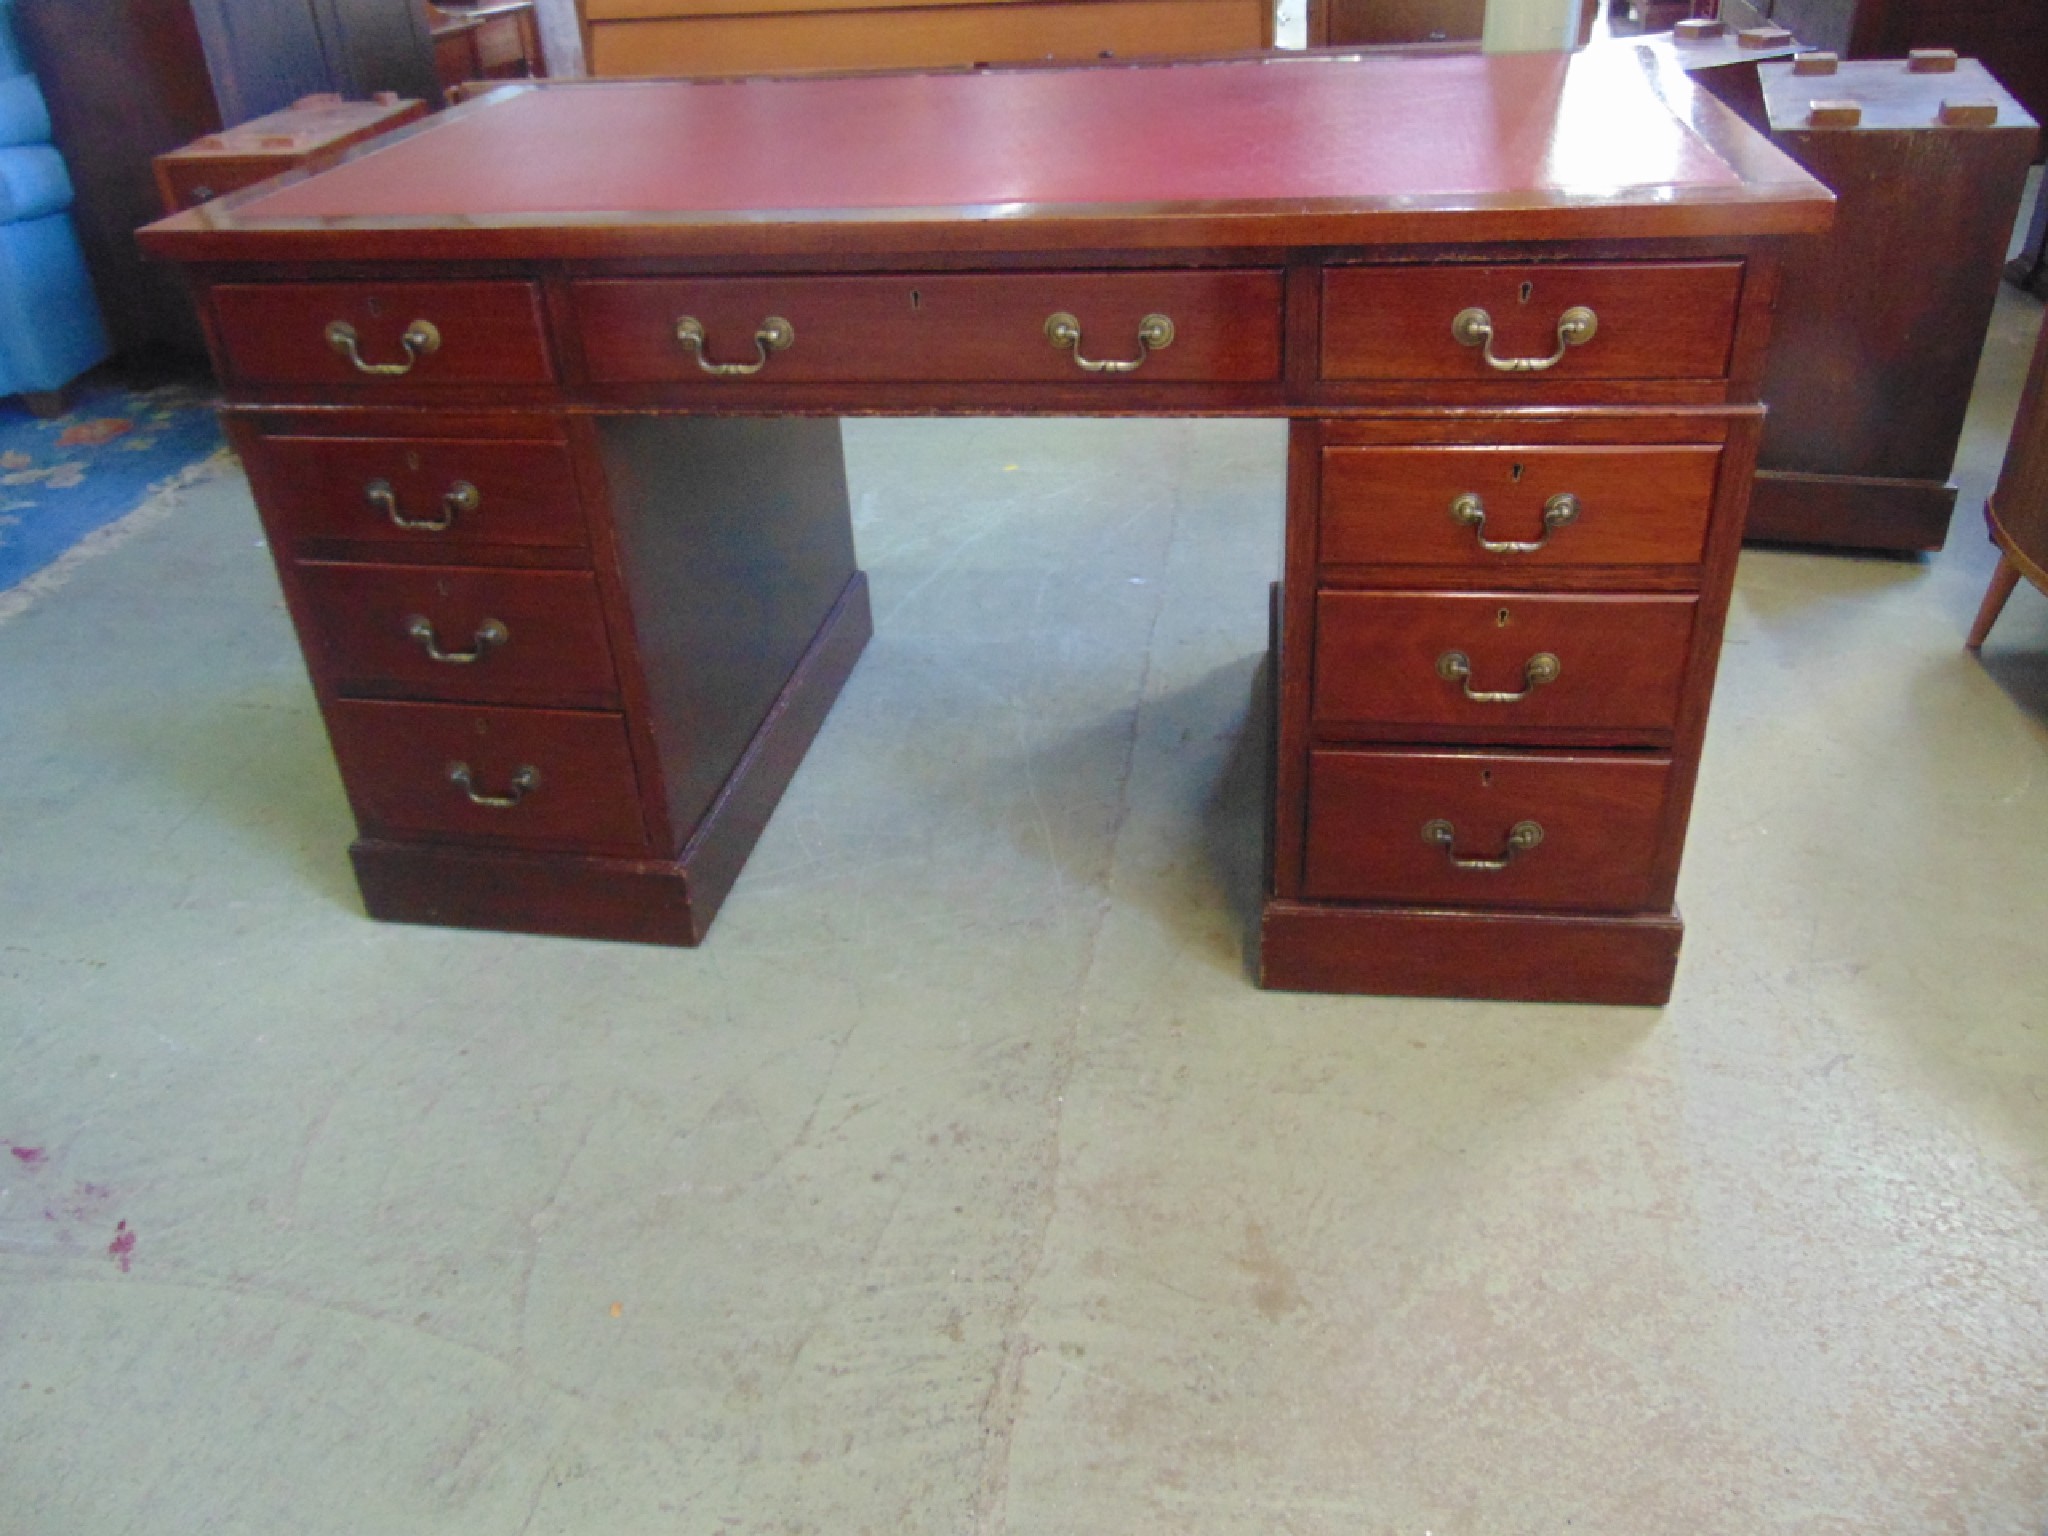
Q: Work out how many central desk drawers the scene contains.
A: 1